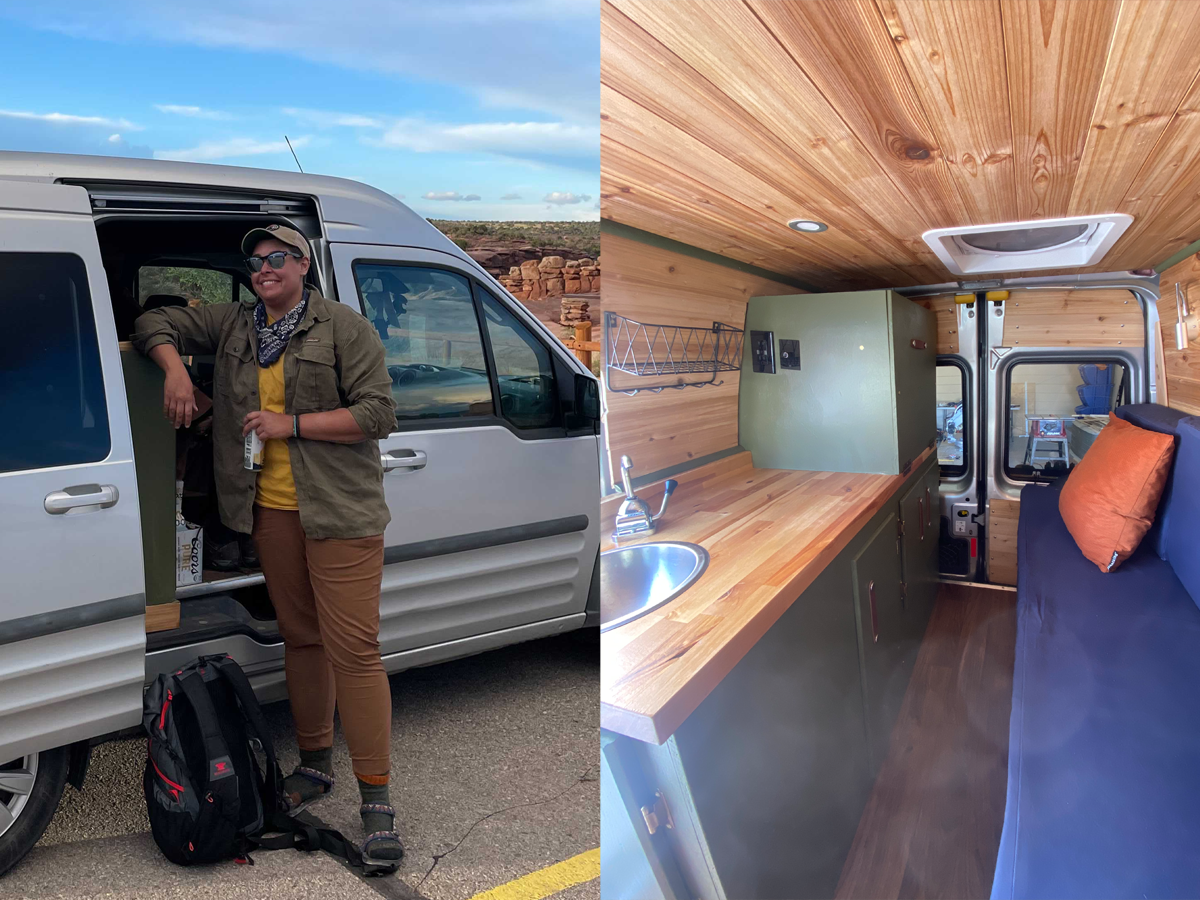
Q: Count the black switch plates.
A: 2